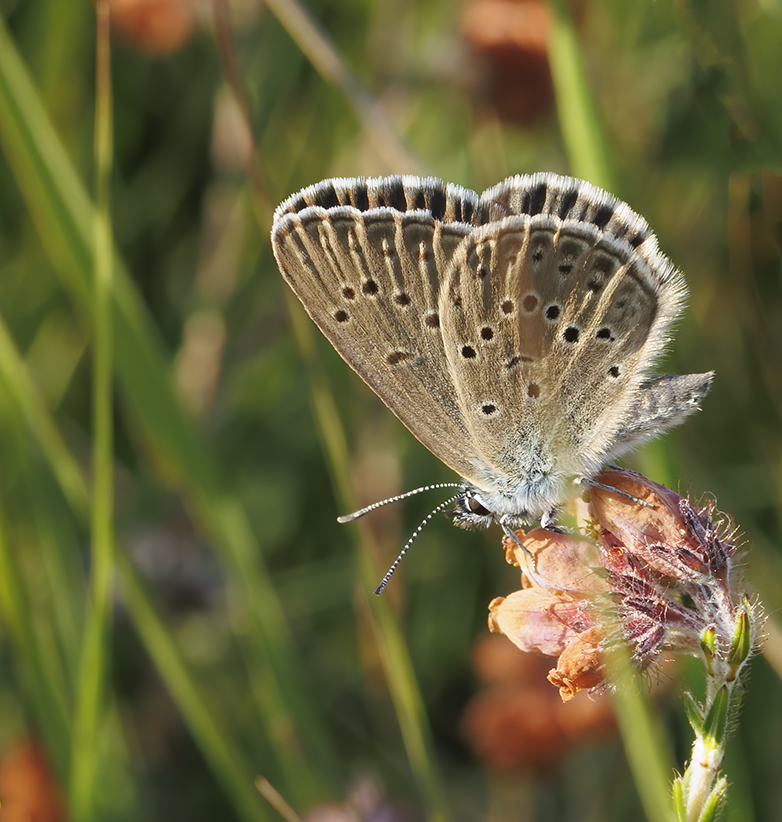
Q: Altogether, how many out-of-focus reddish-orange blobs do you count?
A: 4